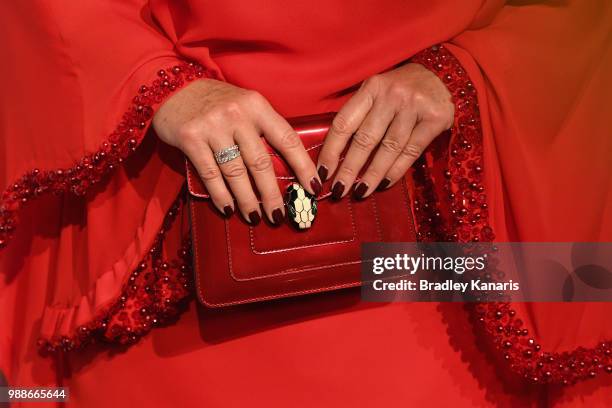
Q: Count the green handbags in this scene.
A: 0